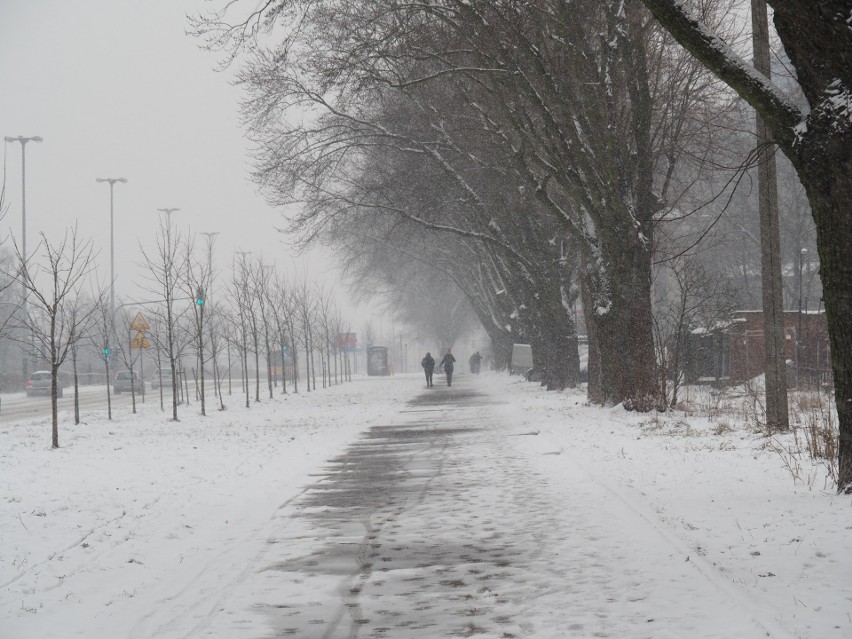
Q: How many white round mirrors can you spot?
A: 0